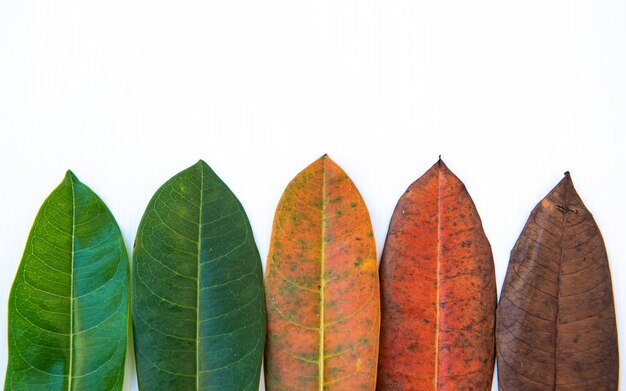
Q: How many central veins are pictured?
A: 5